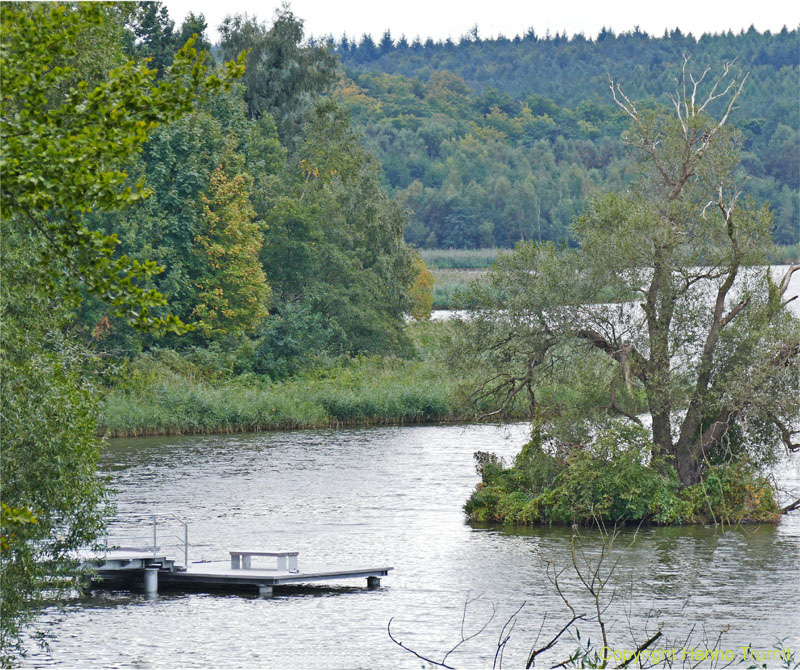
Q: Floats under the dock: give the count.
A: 3